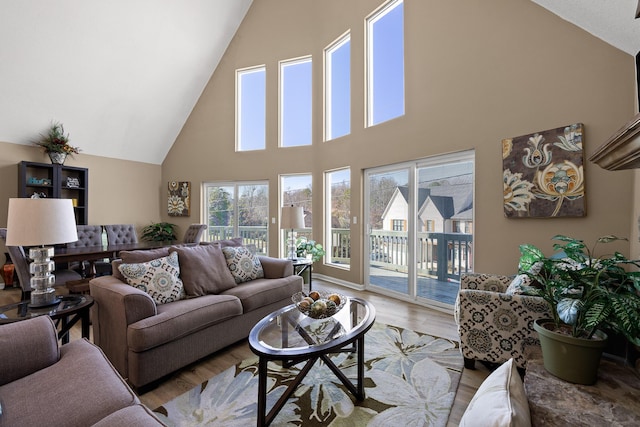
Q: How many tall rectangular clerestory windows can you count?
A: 4